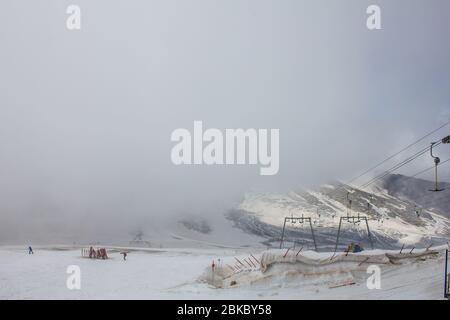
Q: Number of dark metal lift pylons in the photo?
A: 2